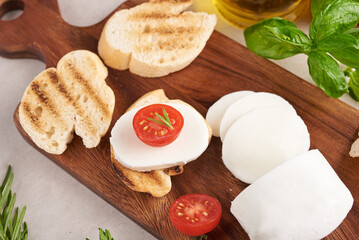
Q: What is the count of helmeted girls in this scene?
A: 0